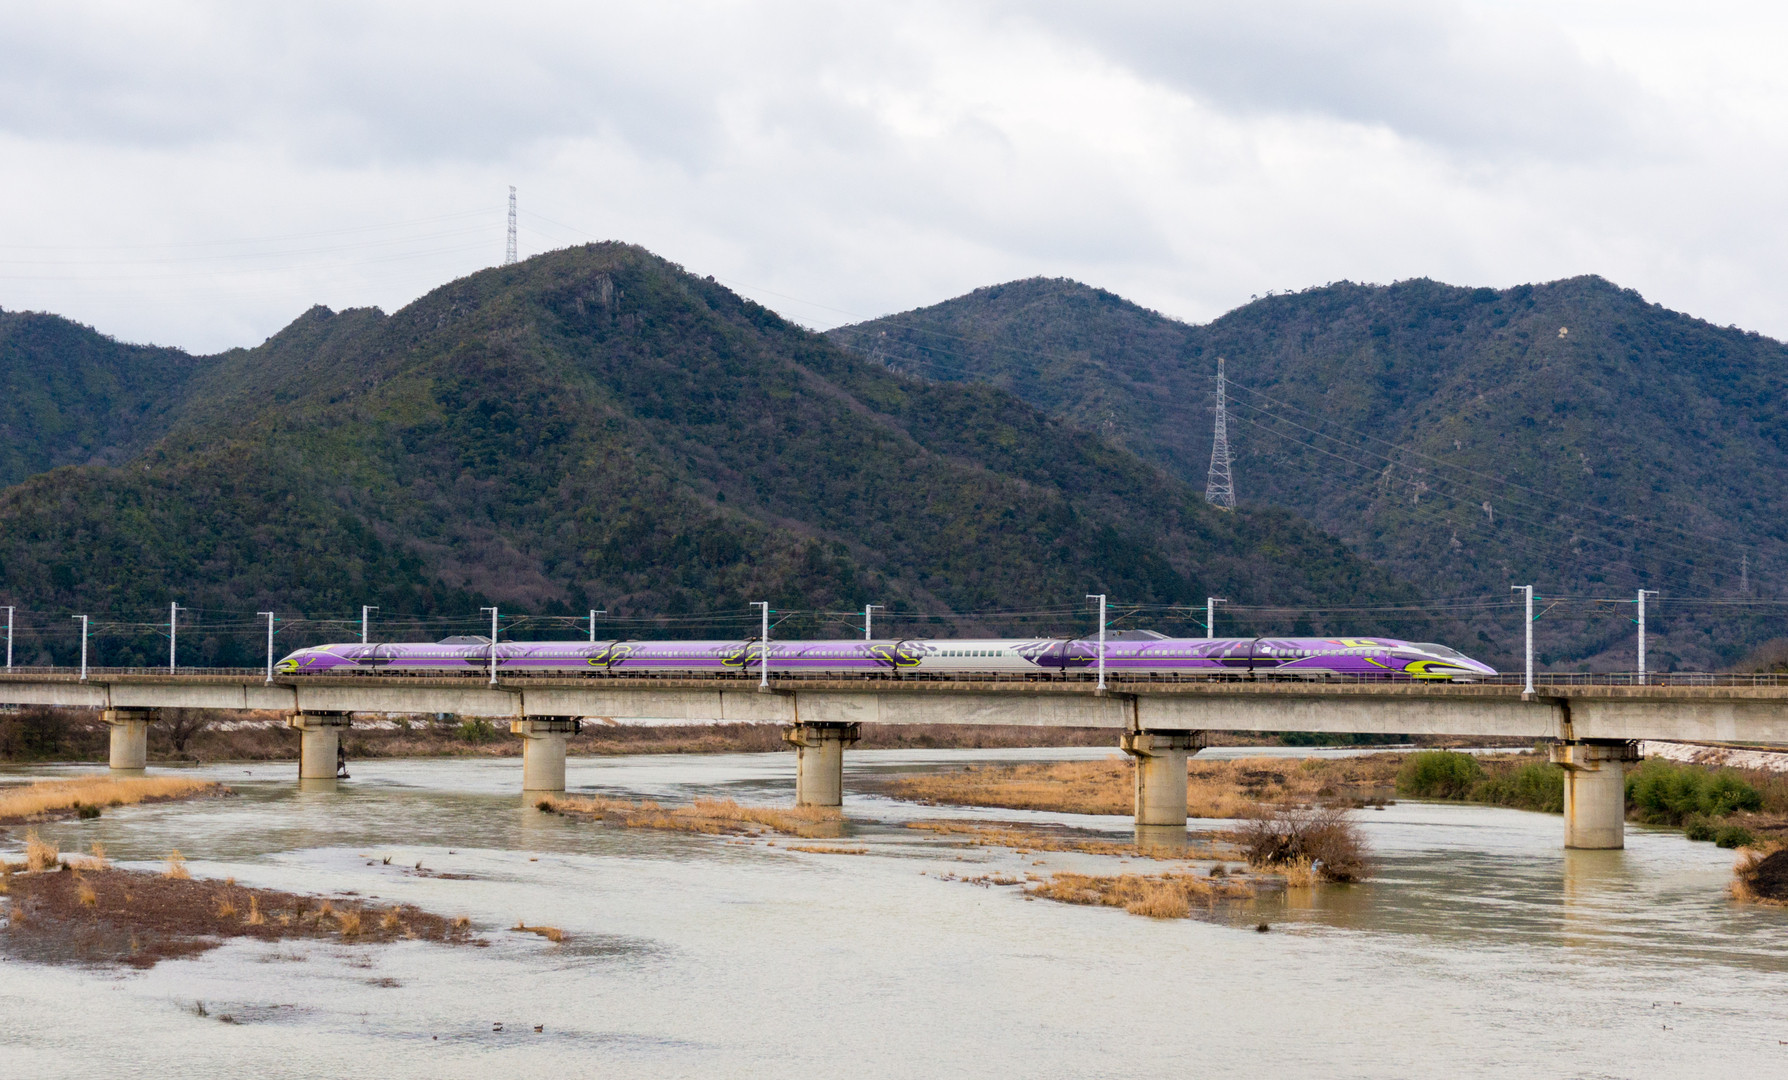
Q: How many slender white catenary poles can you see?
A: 13